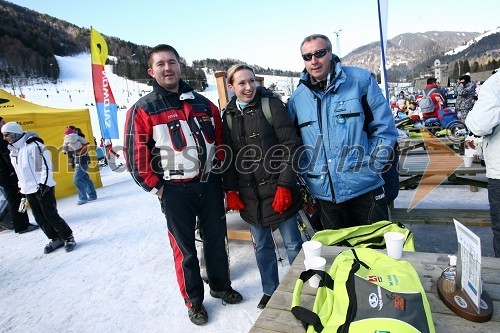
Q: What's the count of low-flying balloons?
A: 0